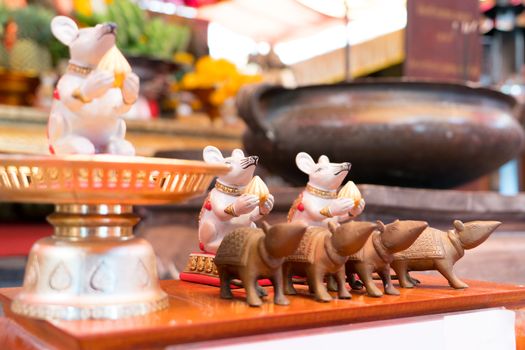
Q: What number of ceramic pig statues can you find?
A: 0